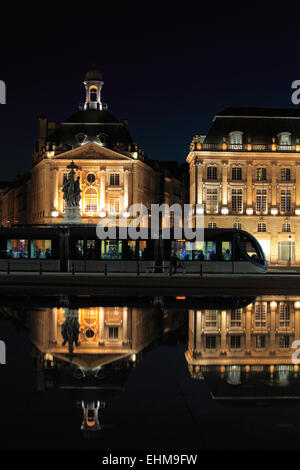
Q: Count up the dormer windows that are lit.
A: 2